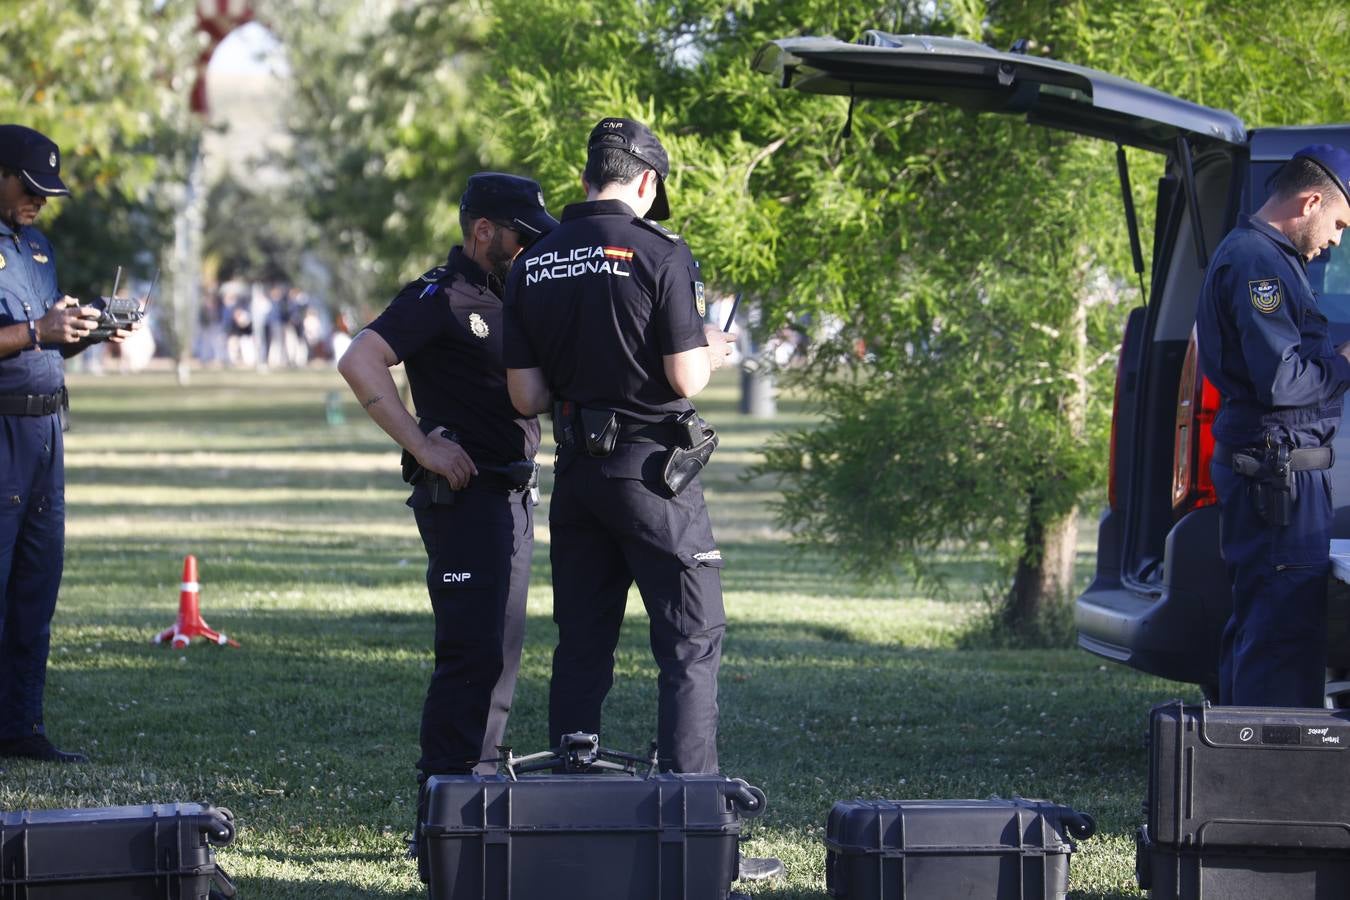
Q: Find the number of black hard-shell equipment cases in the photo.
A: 4